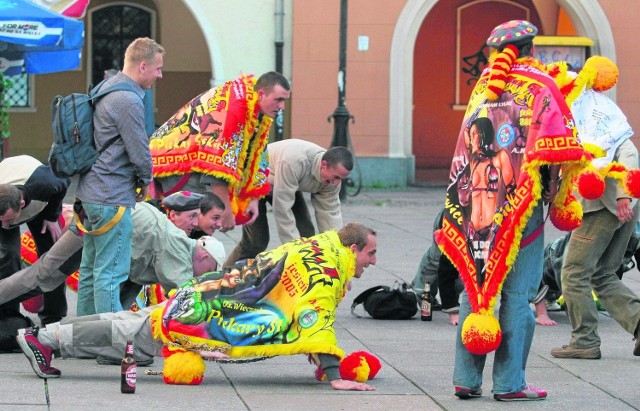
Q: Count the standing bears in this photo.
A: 0